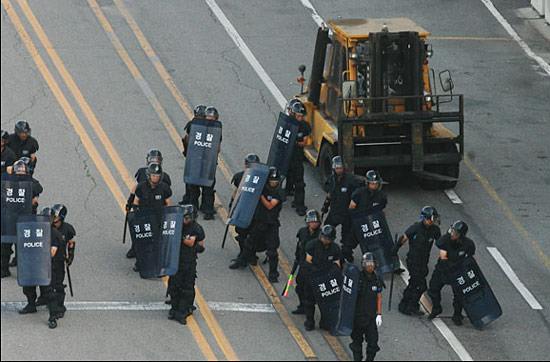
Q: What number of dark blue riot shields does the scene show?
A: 11